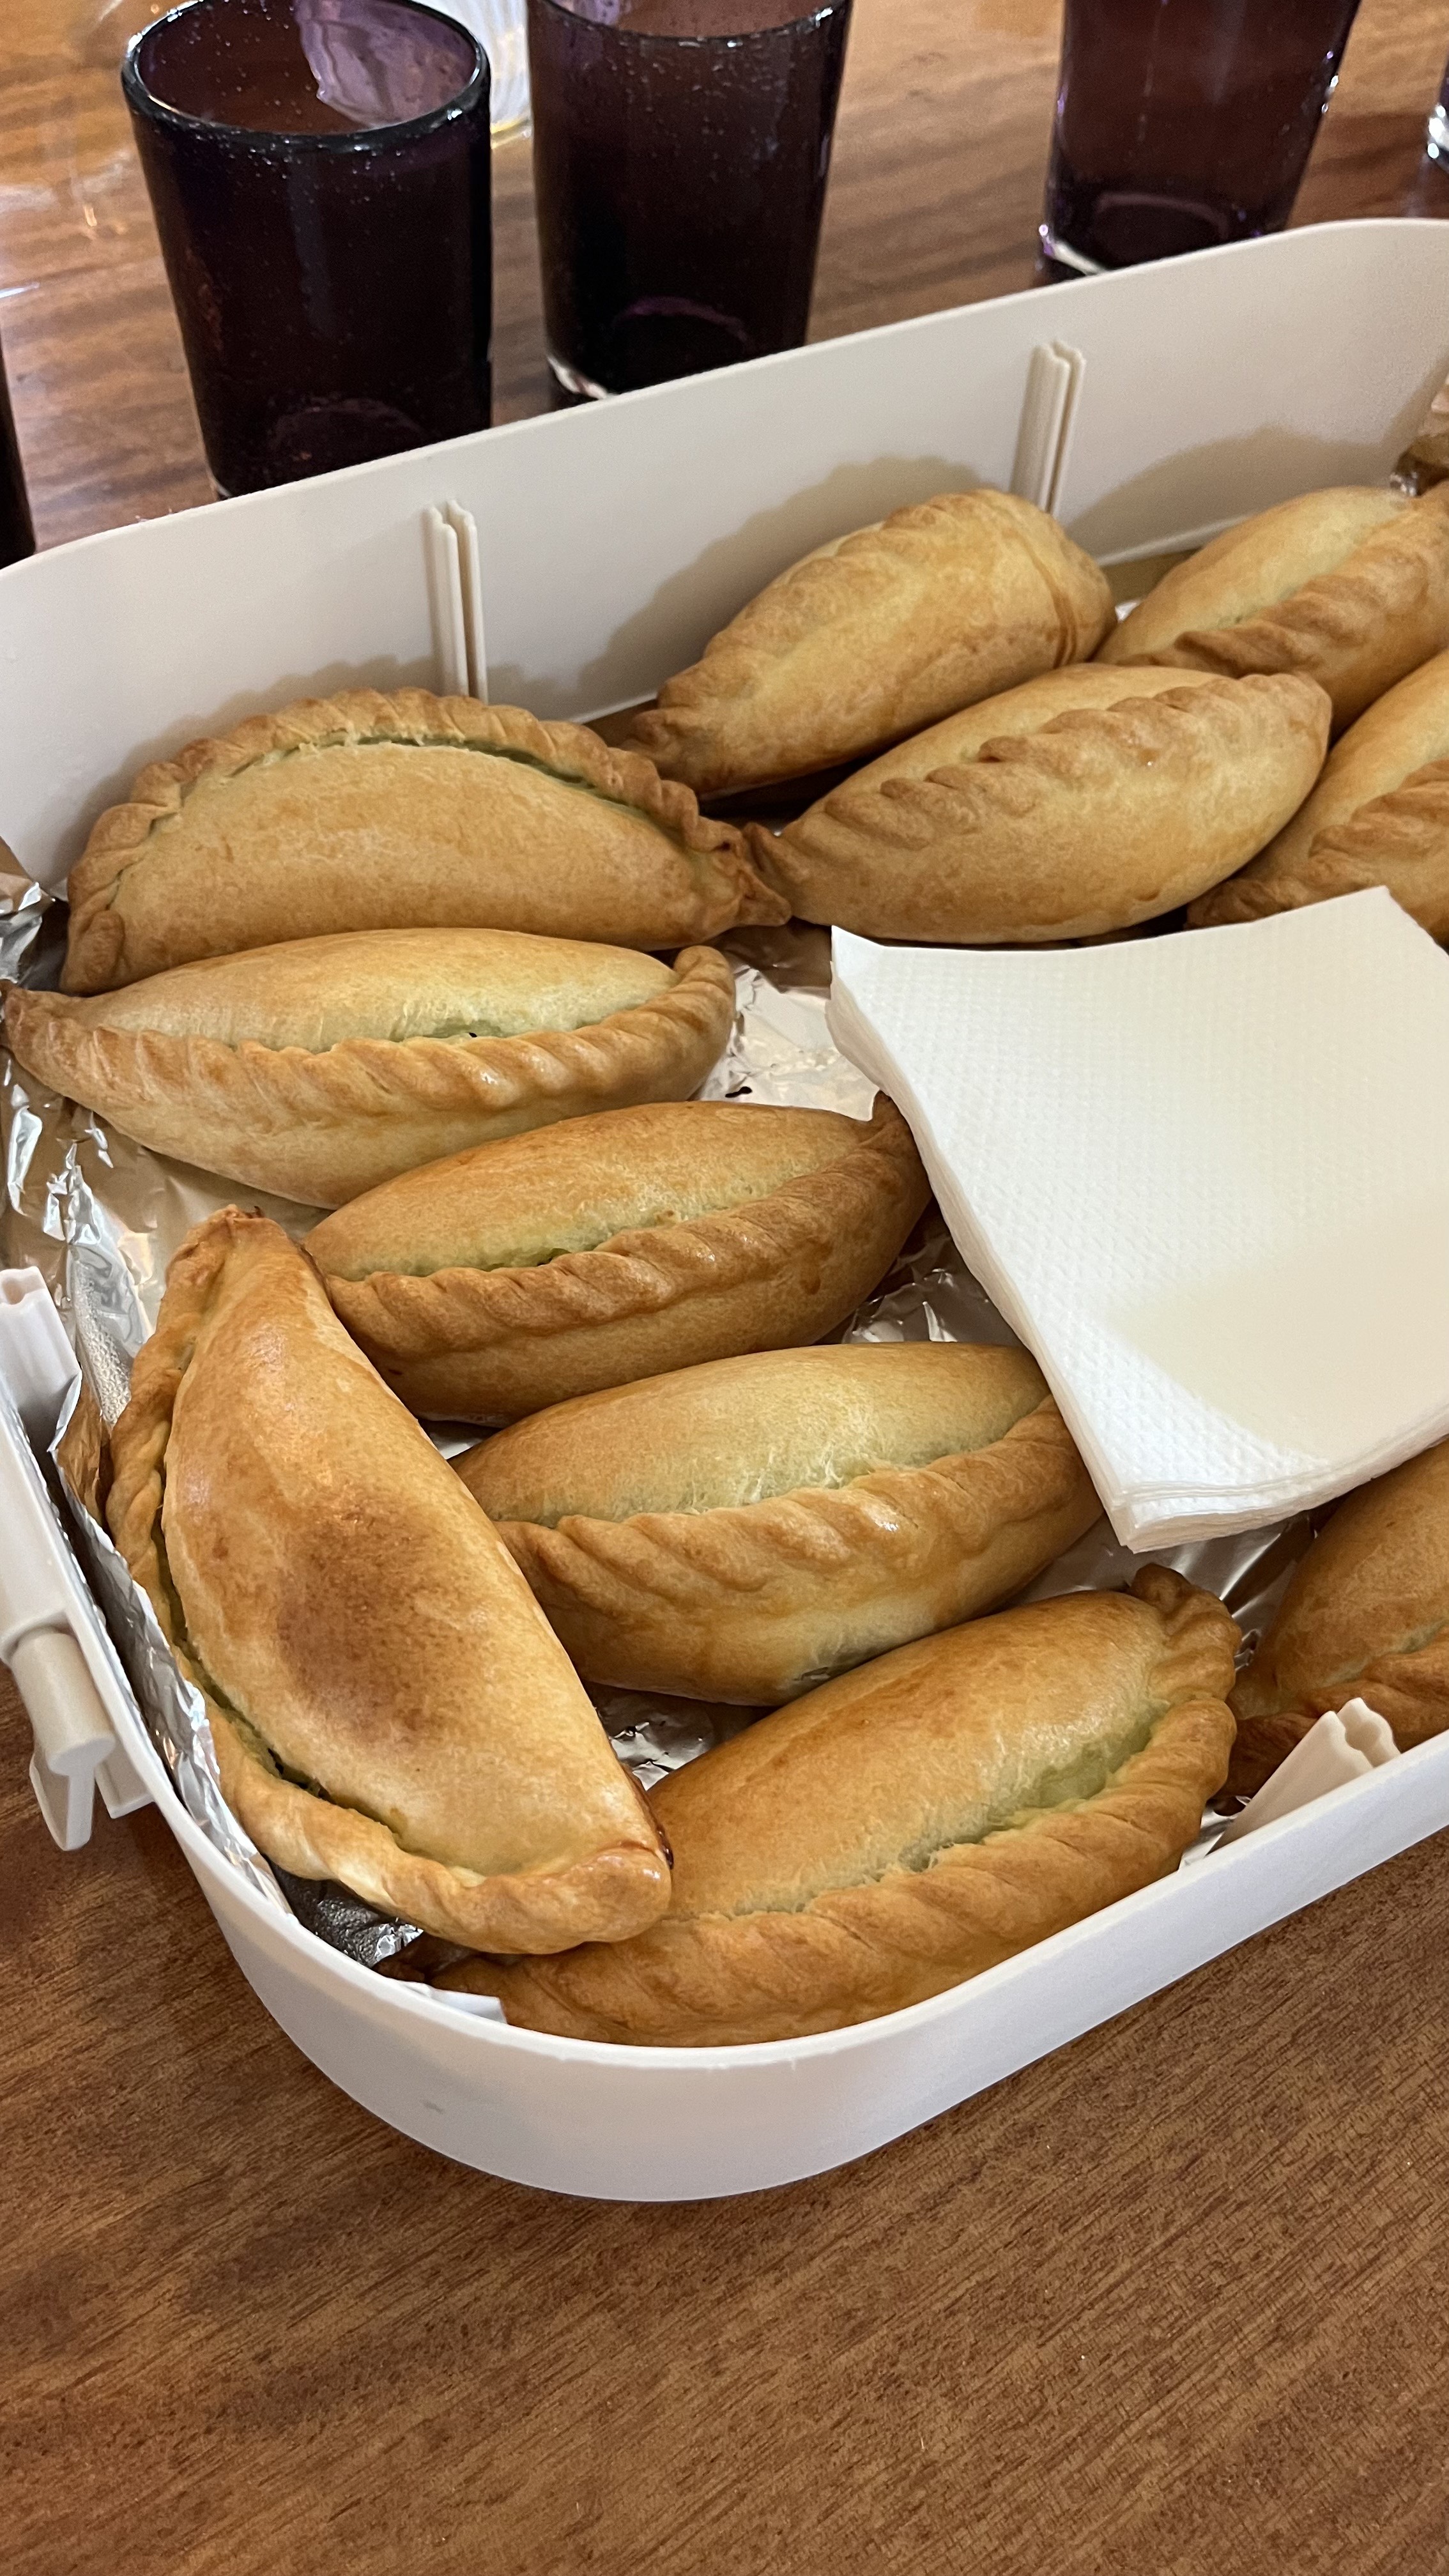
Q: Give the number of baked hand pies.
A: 11